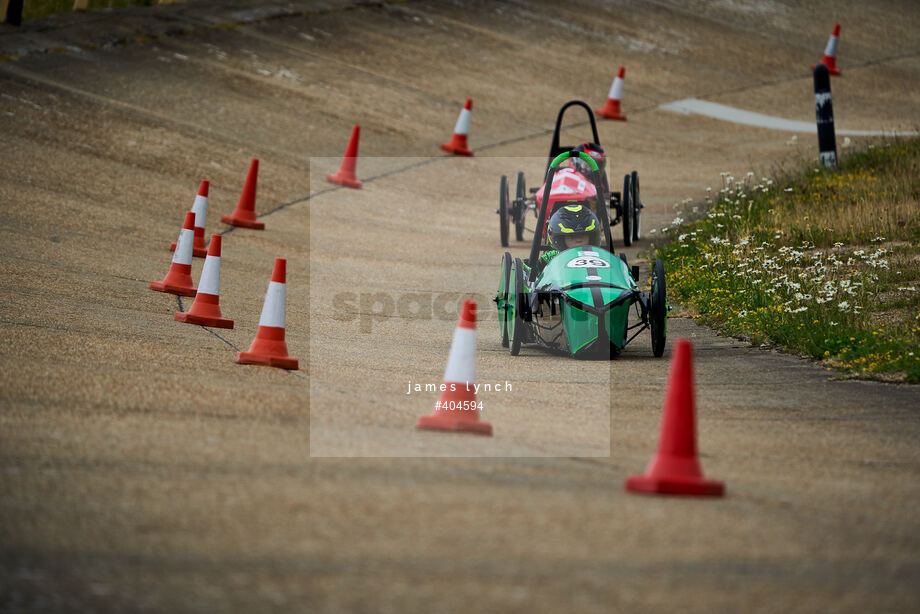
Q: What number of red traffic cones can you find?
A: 11